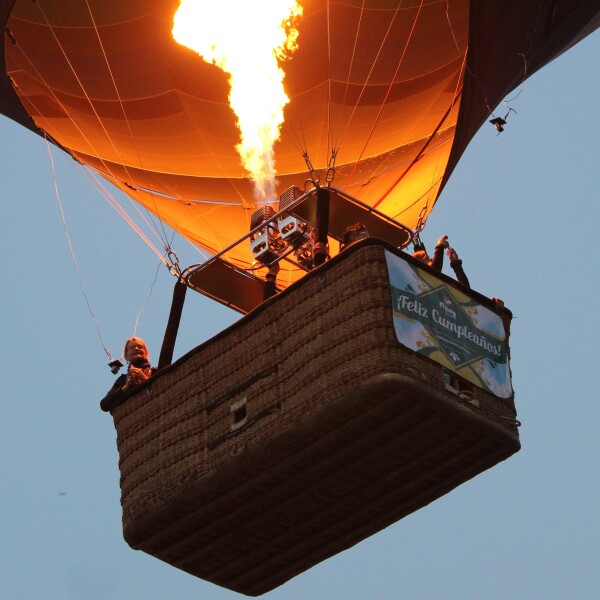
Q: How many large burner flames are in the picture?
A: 1